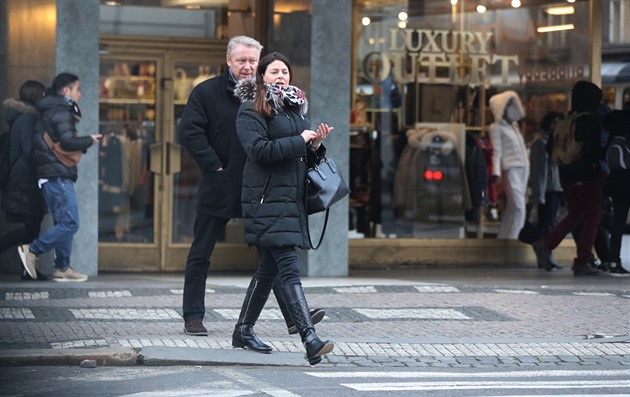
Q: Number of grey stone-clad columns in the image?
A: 2